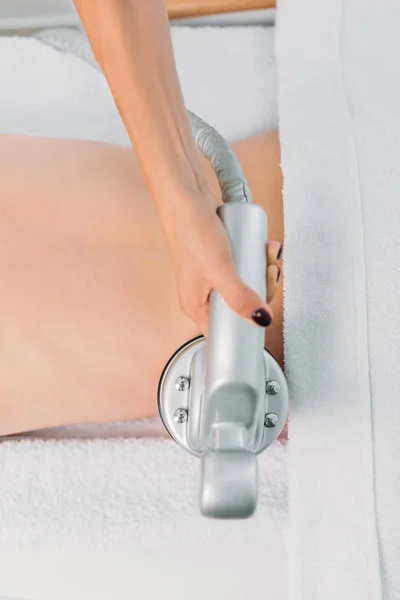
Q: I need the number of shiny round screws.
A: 4